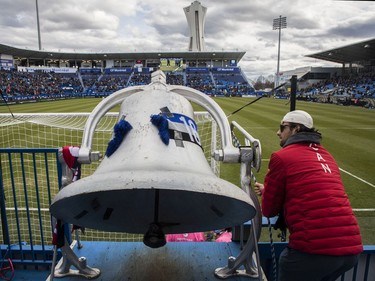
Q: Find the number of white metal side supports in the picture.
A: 2